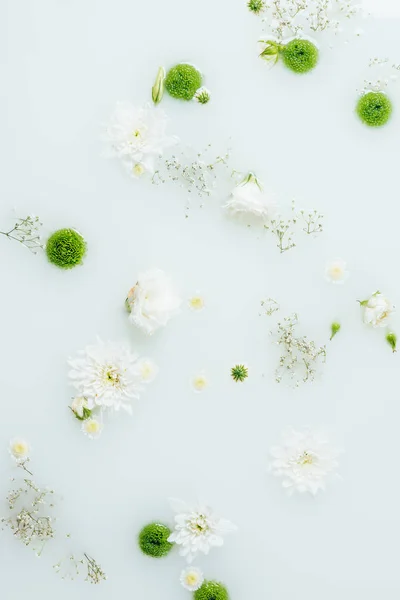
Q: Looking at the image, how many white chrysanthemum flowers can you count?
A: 4